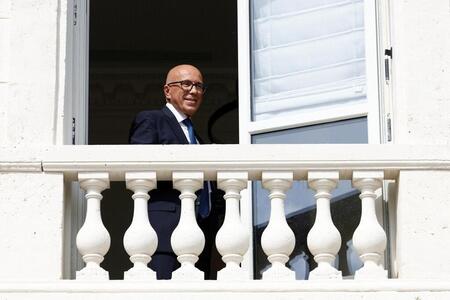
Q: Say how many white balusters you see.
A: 7